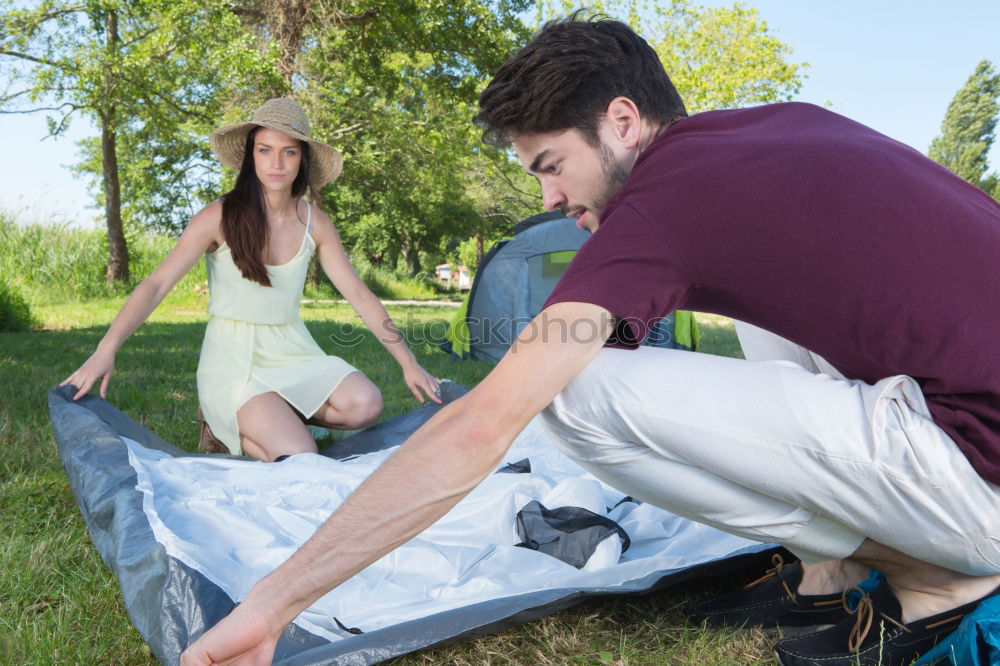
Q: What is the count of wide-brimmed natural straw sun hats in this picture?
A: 1